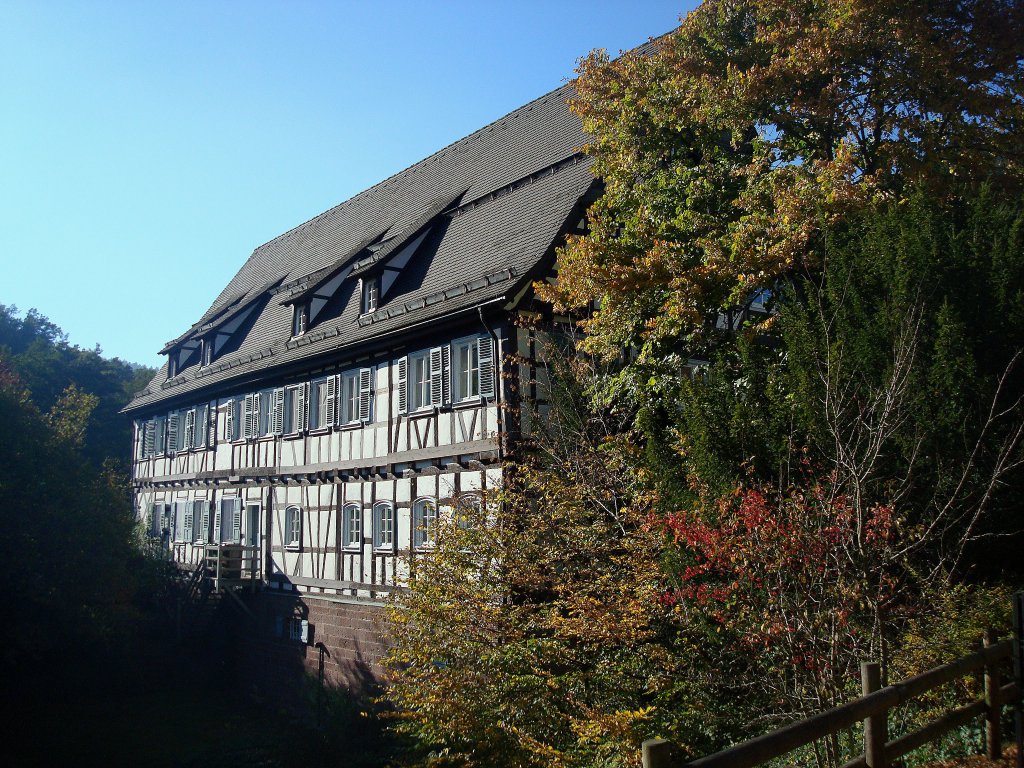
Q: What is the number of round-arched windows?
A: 5